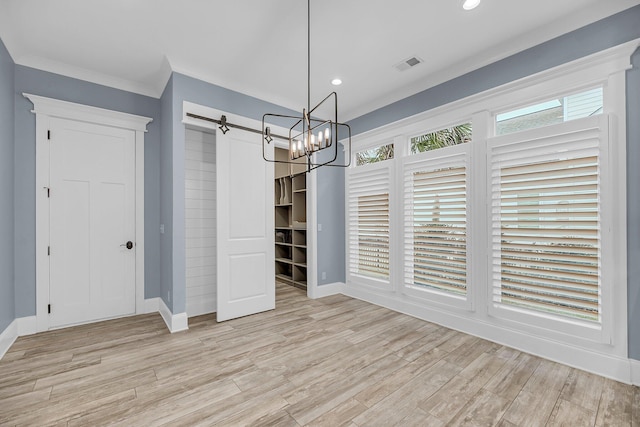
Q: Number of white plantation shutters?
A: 3